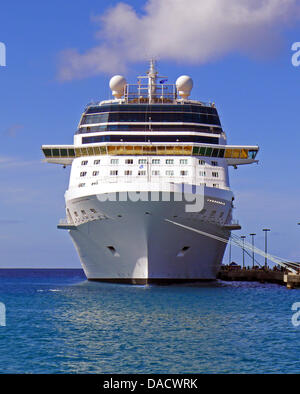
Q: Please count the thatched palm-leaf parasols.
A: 0